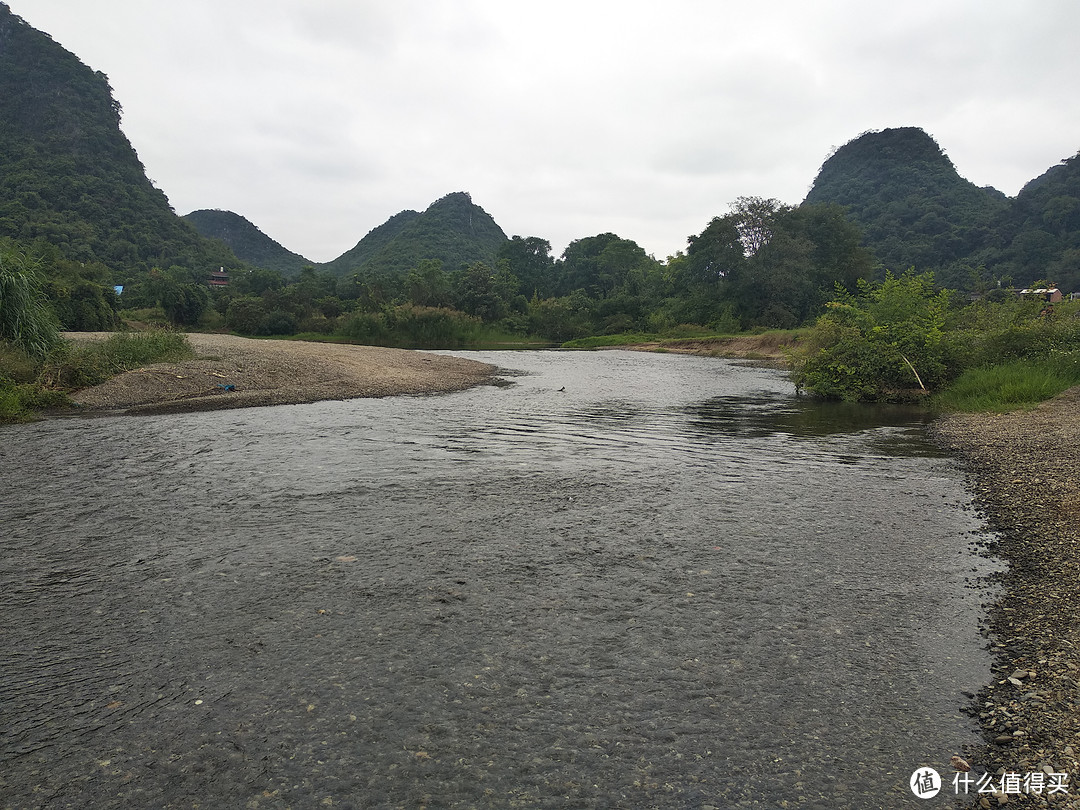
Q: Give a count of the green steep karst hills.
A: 5